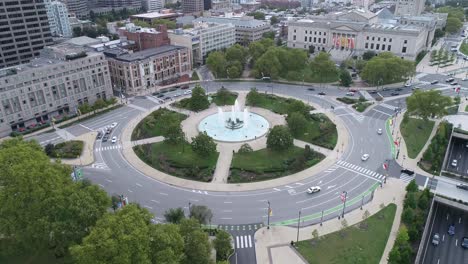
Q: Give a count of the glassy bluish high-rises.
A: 1